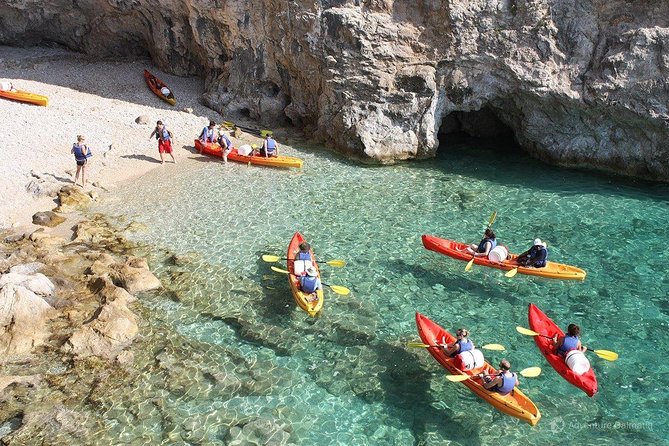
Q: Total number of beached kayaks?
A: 3